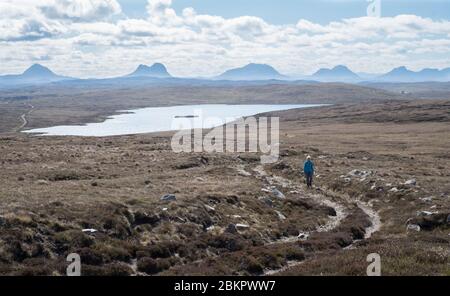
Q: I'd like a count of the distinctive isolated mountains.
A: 5